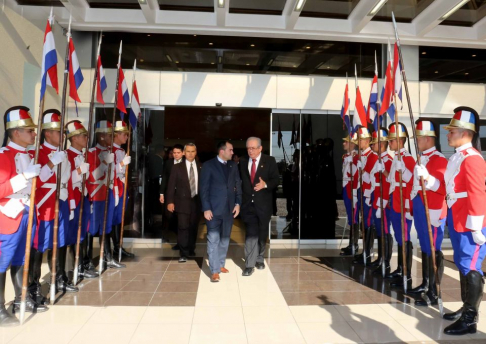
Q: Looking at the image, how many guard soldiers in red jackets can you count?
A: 11